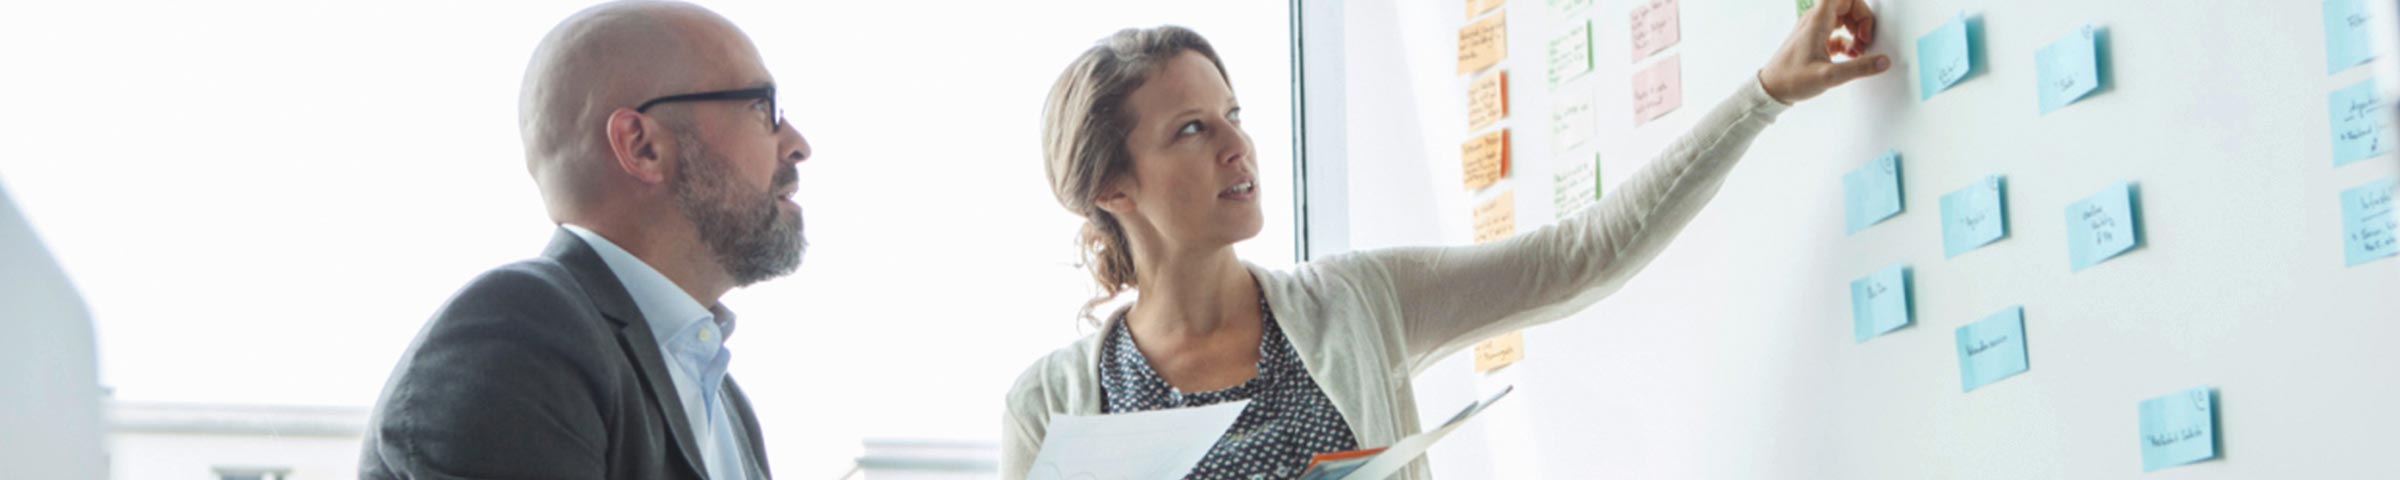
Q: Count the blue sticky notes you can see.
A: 11